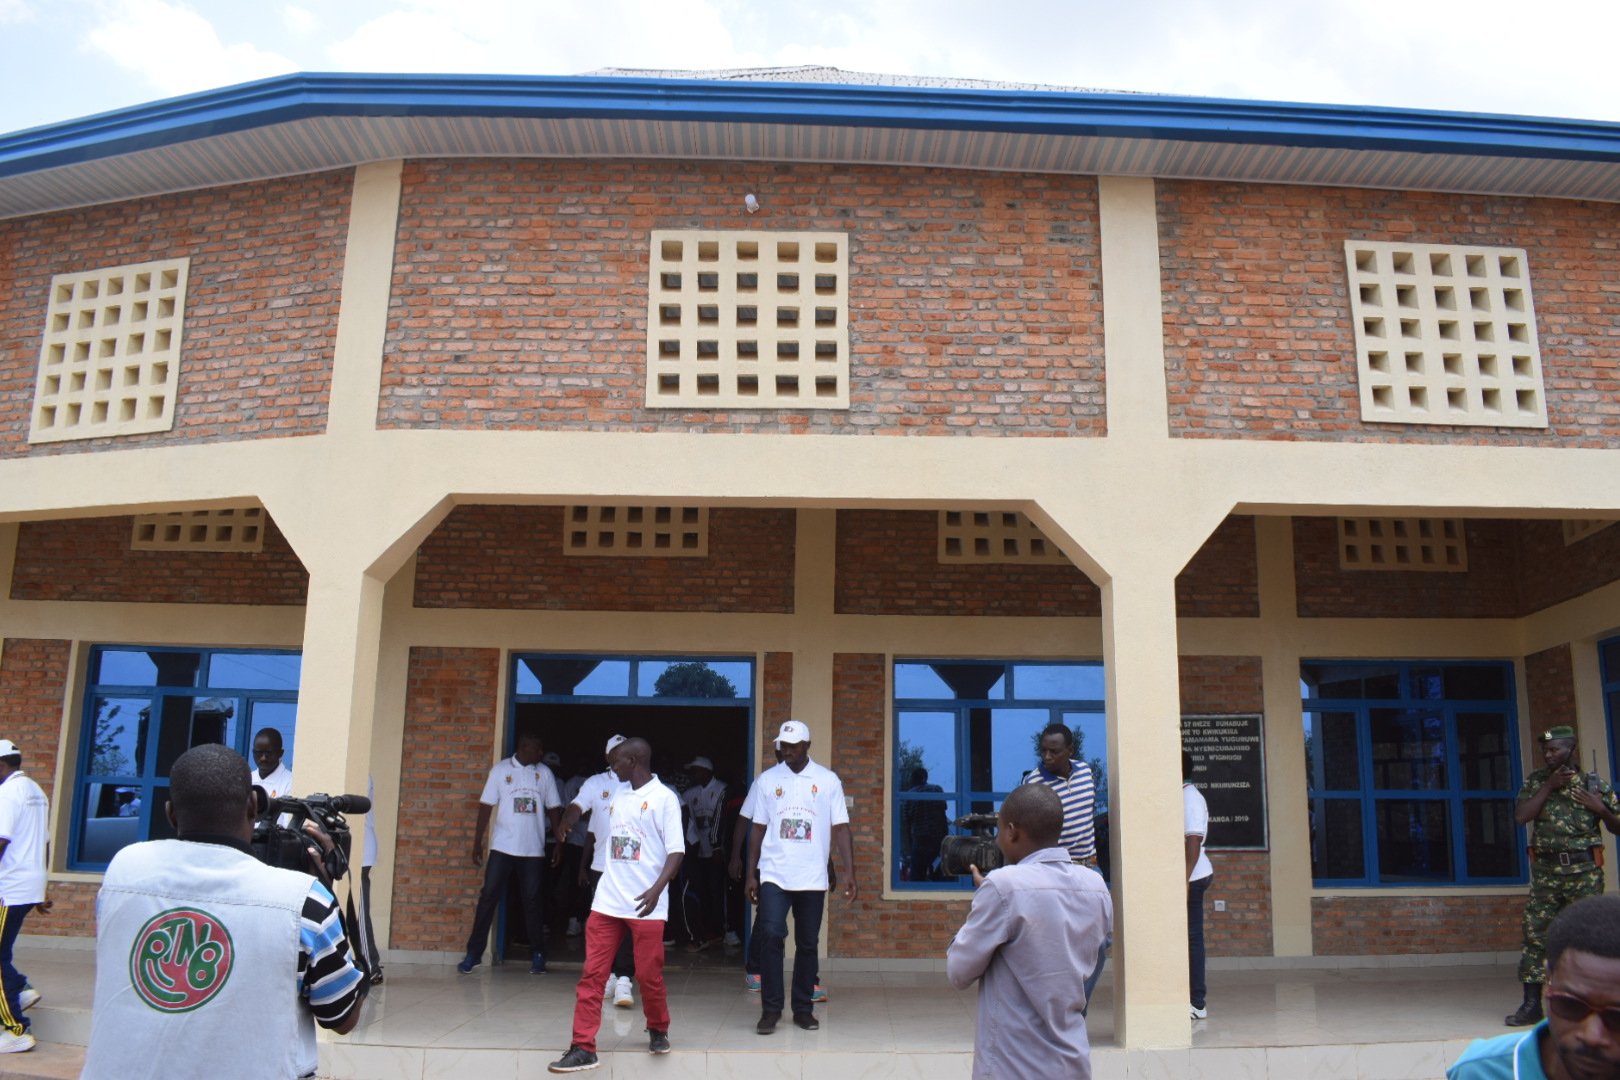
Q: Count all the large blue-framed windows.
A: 3